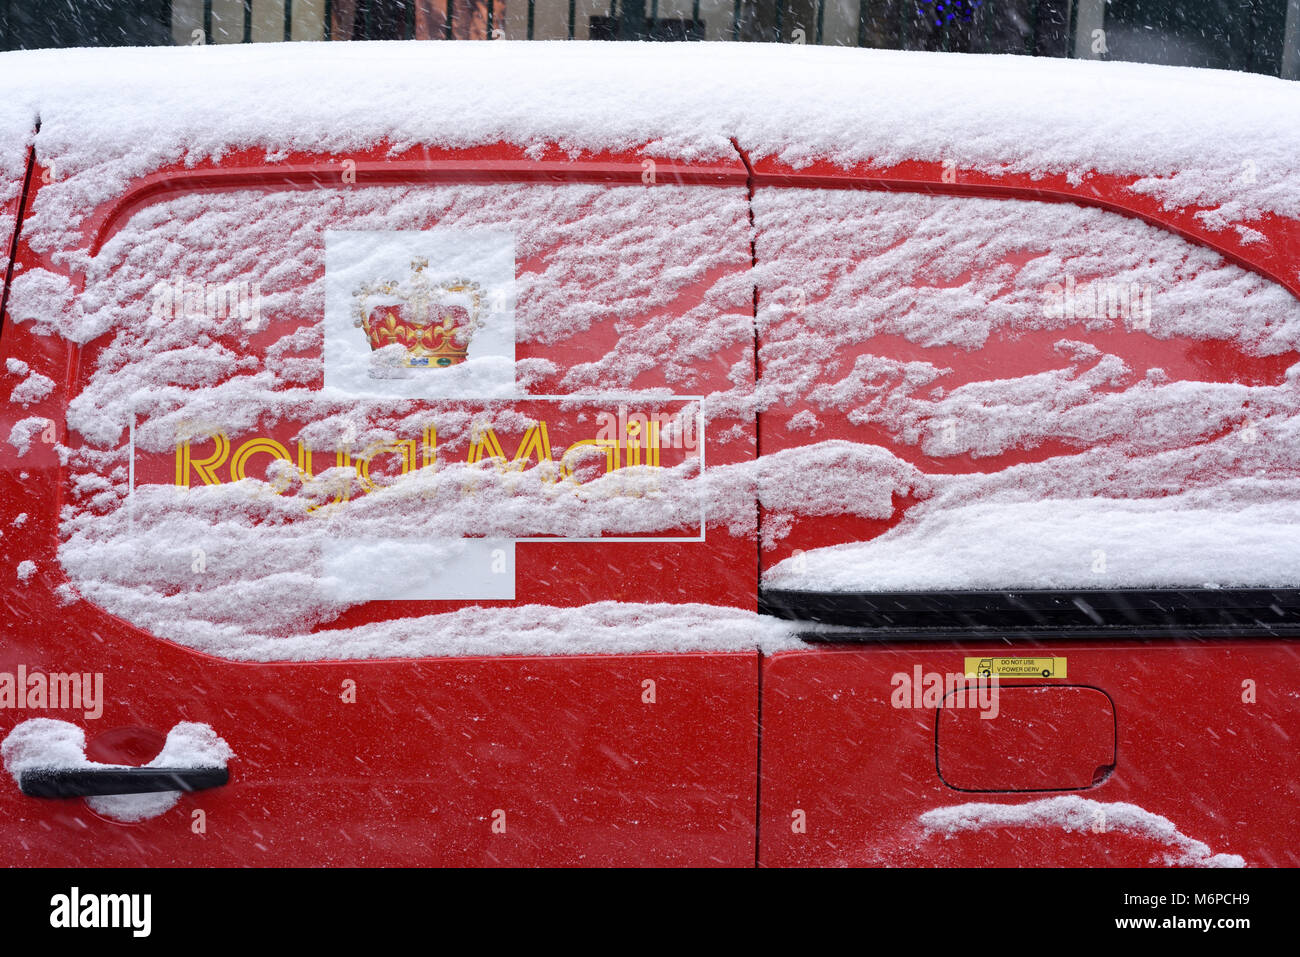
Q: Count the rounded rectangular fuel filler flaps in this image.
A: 1